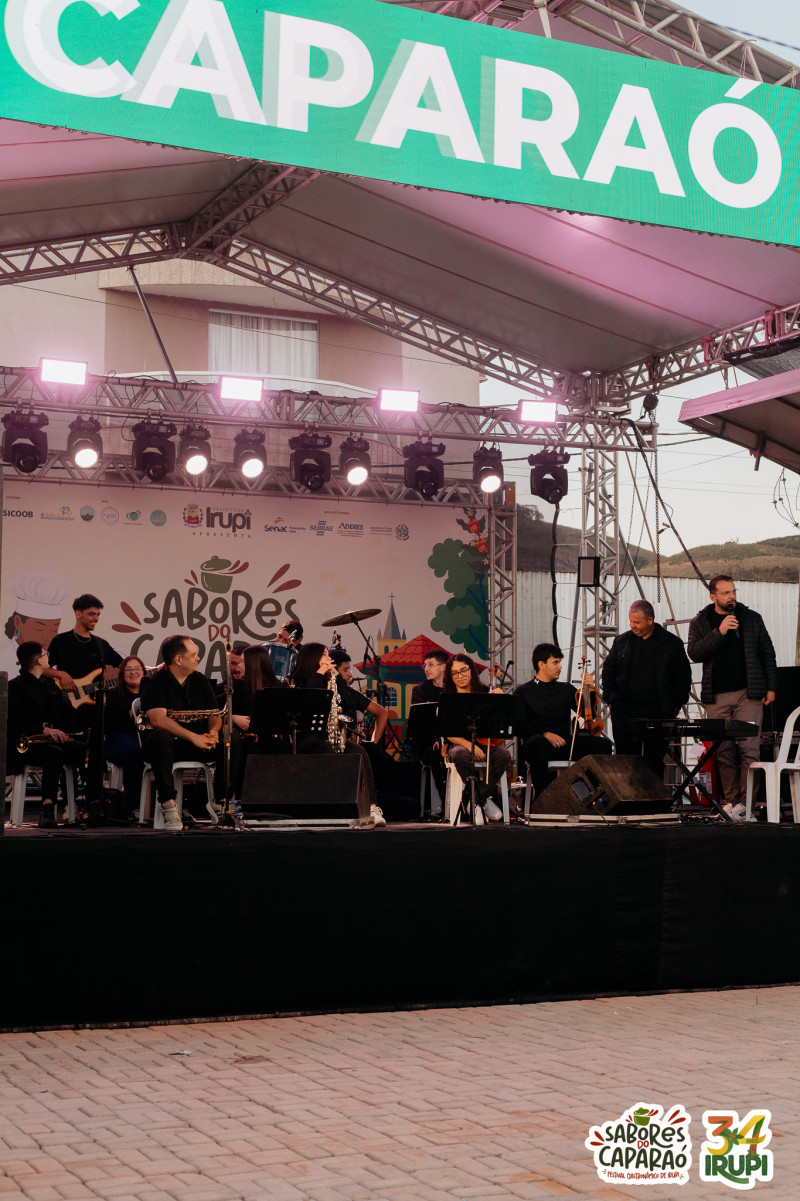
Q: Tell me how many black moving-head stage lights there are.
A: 10